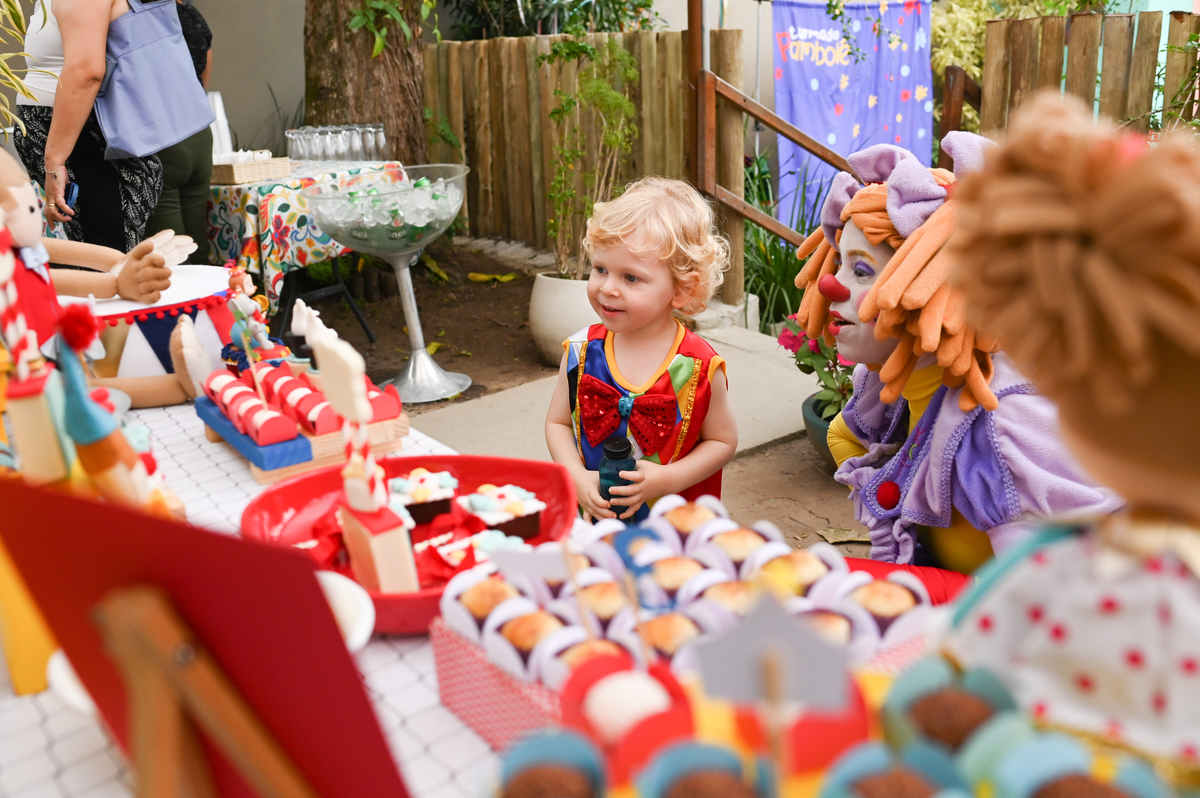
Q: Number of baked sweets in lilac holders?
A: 14